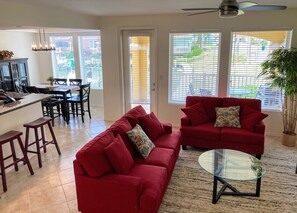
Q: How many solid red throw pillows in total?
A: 4